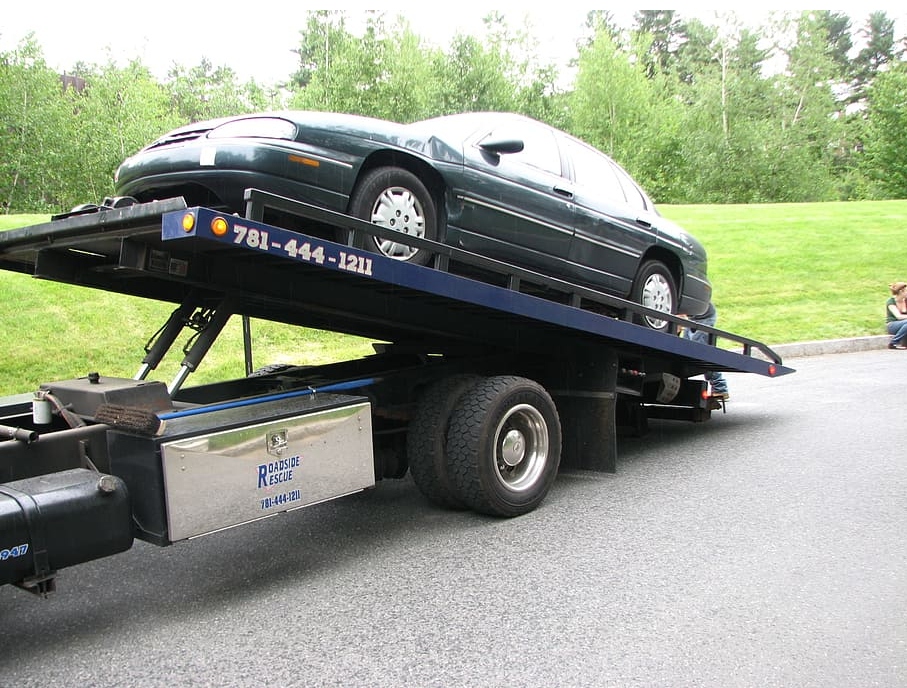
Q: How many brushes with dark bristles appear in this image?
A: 1